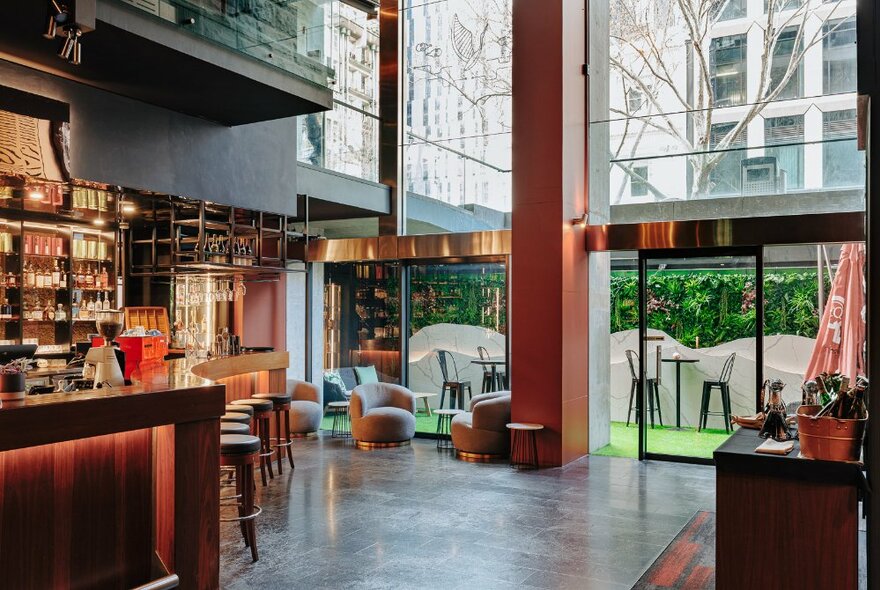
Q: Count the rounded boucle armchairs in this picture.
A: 3